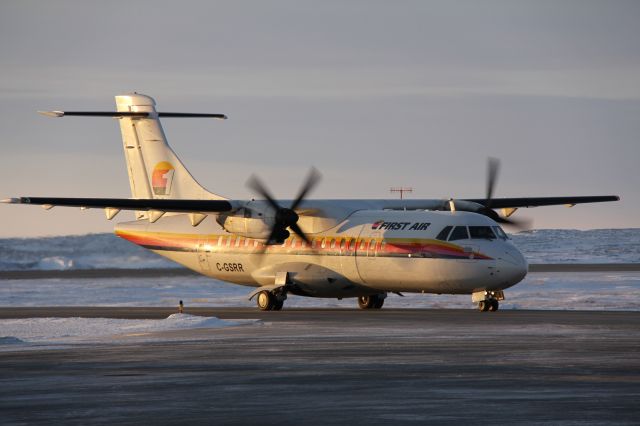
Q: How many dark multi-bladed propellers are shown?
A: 2